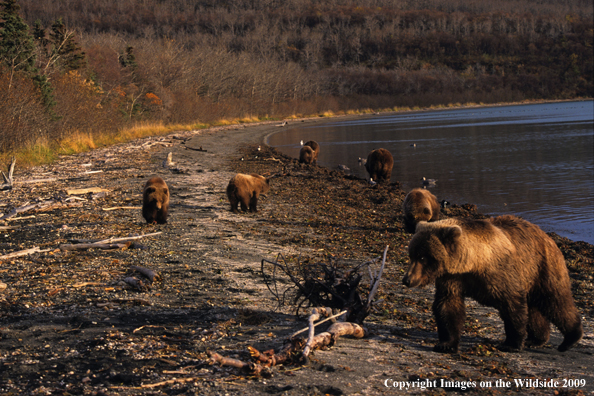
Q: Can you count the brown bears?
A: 7